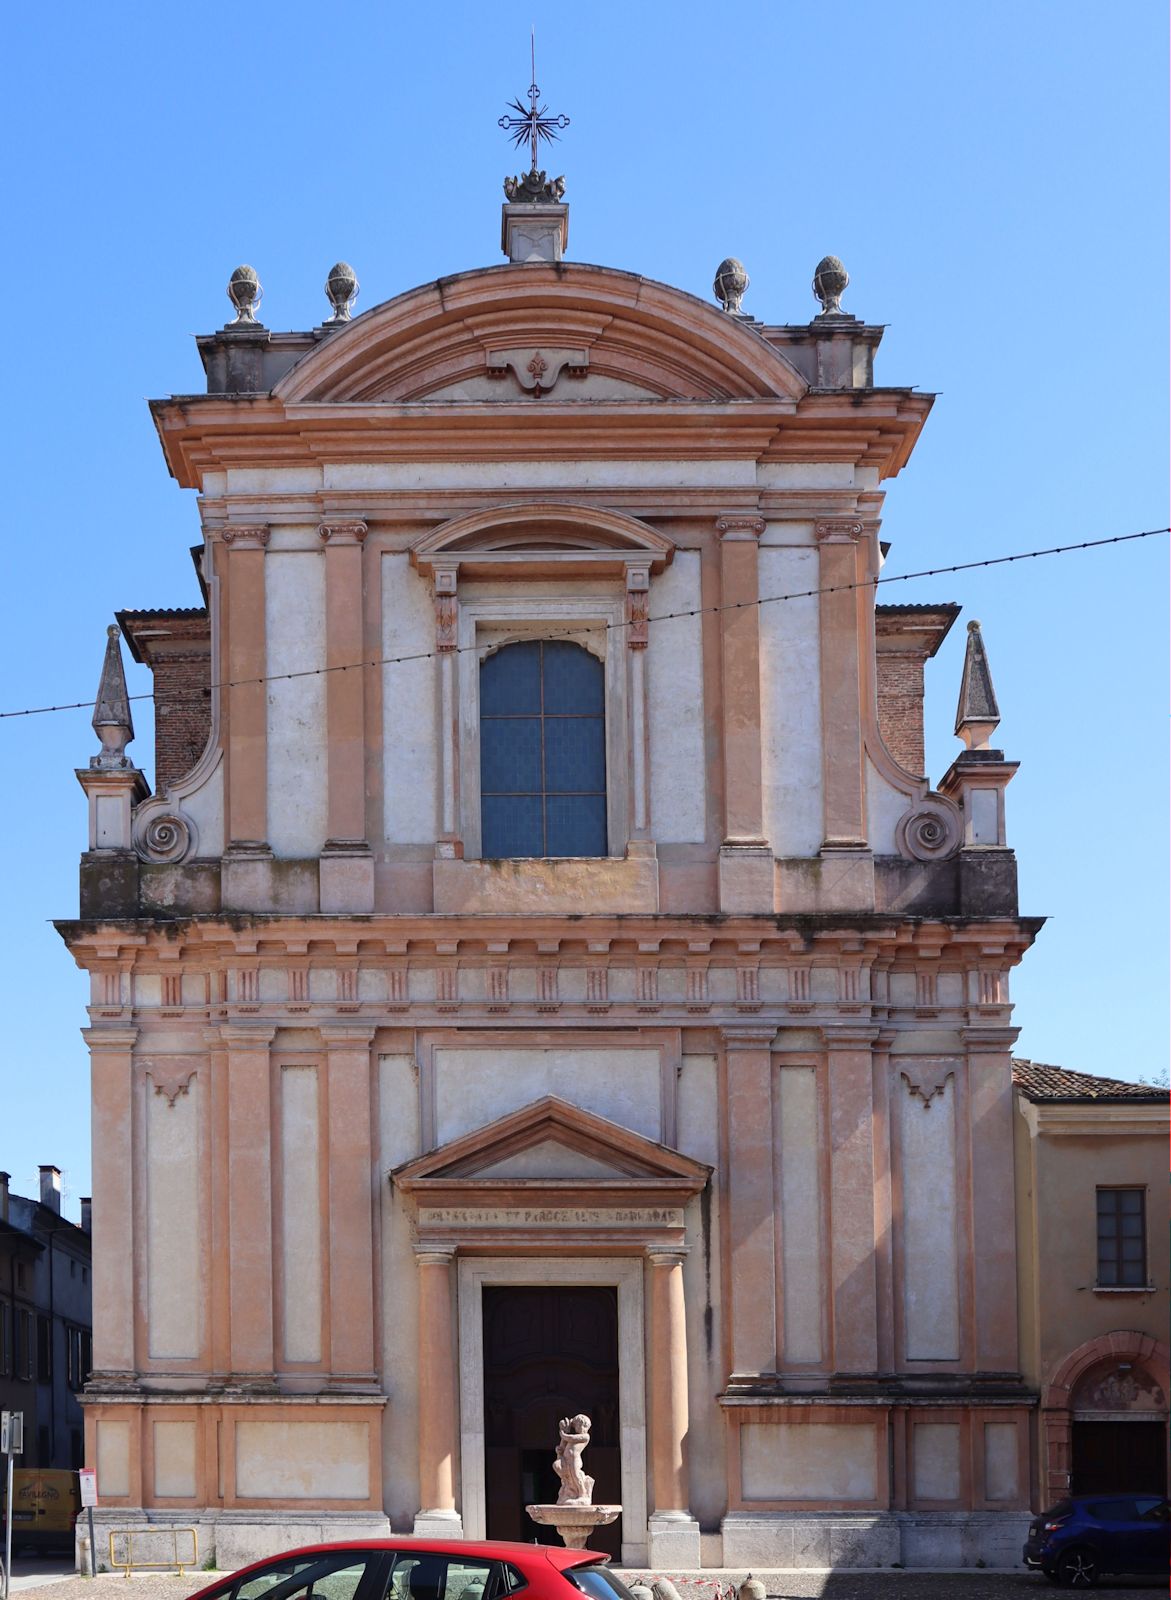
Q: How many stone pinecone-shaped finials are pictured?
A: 4